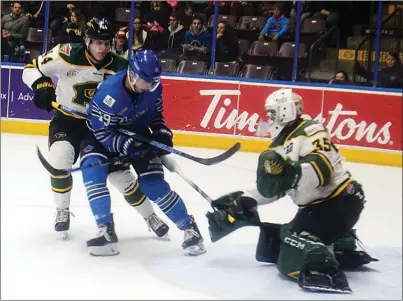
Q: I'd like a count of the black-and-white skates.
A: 4